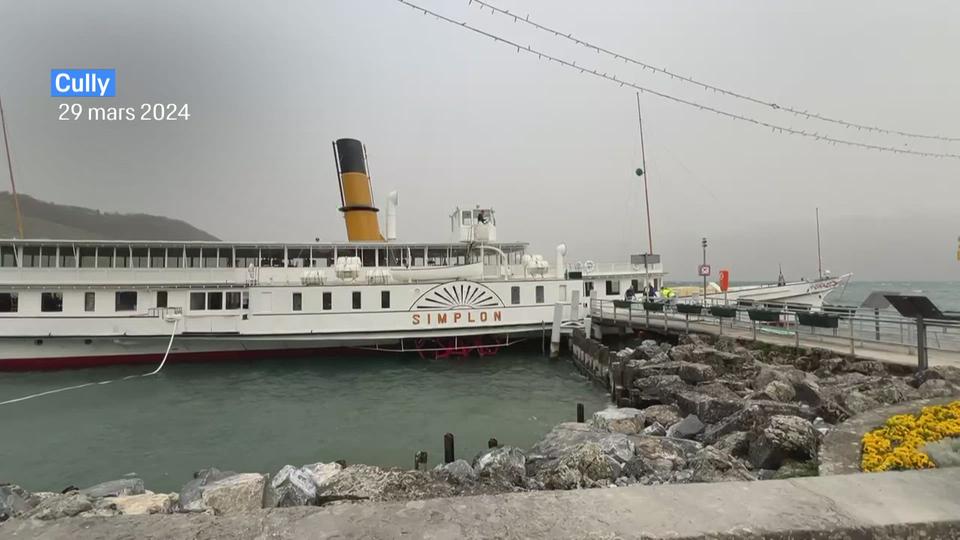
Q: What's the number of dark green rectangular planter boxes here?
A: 6